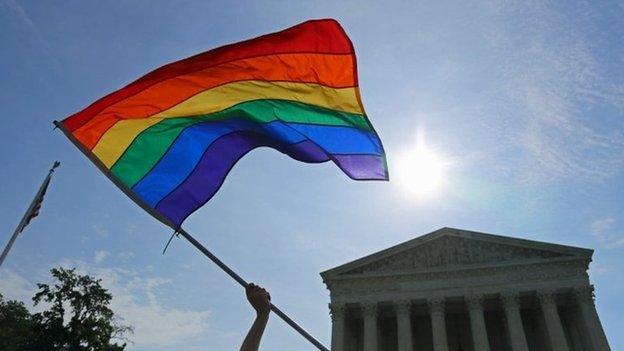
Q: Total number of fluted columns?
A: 8